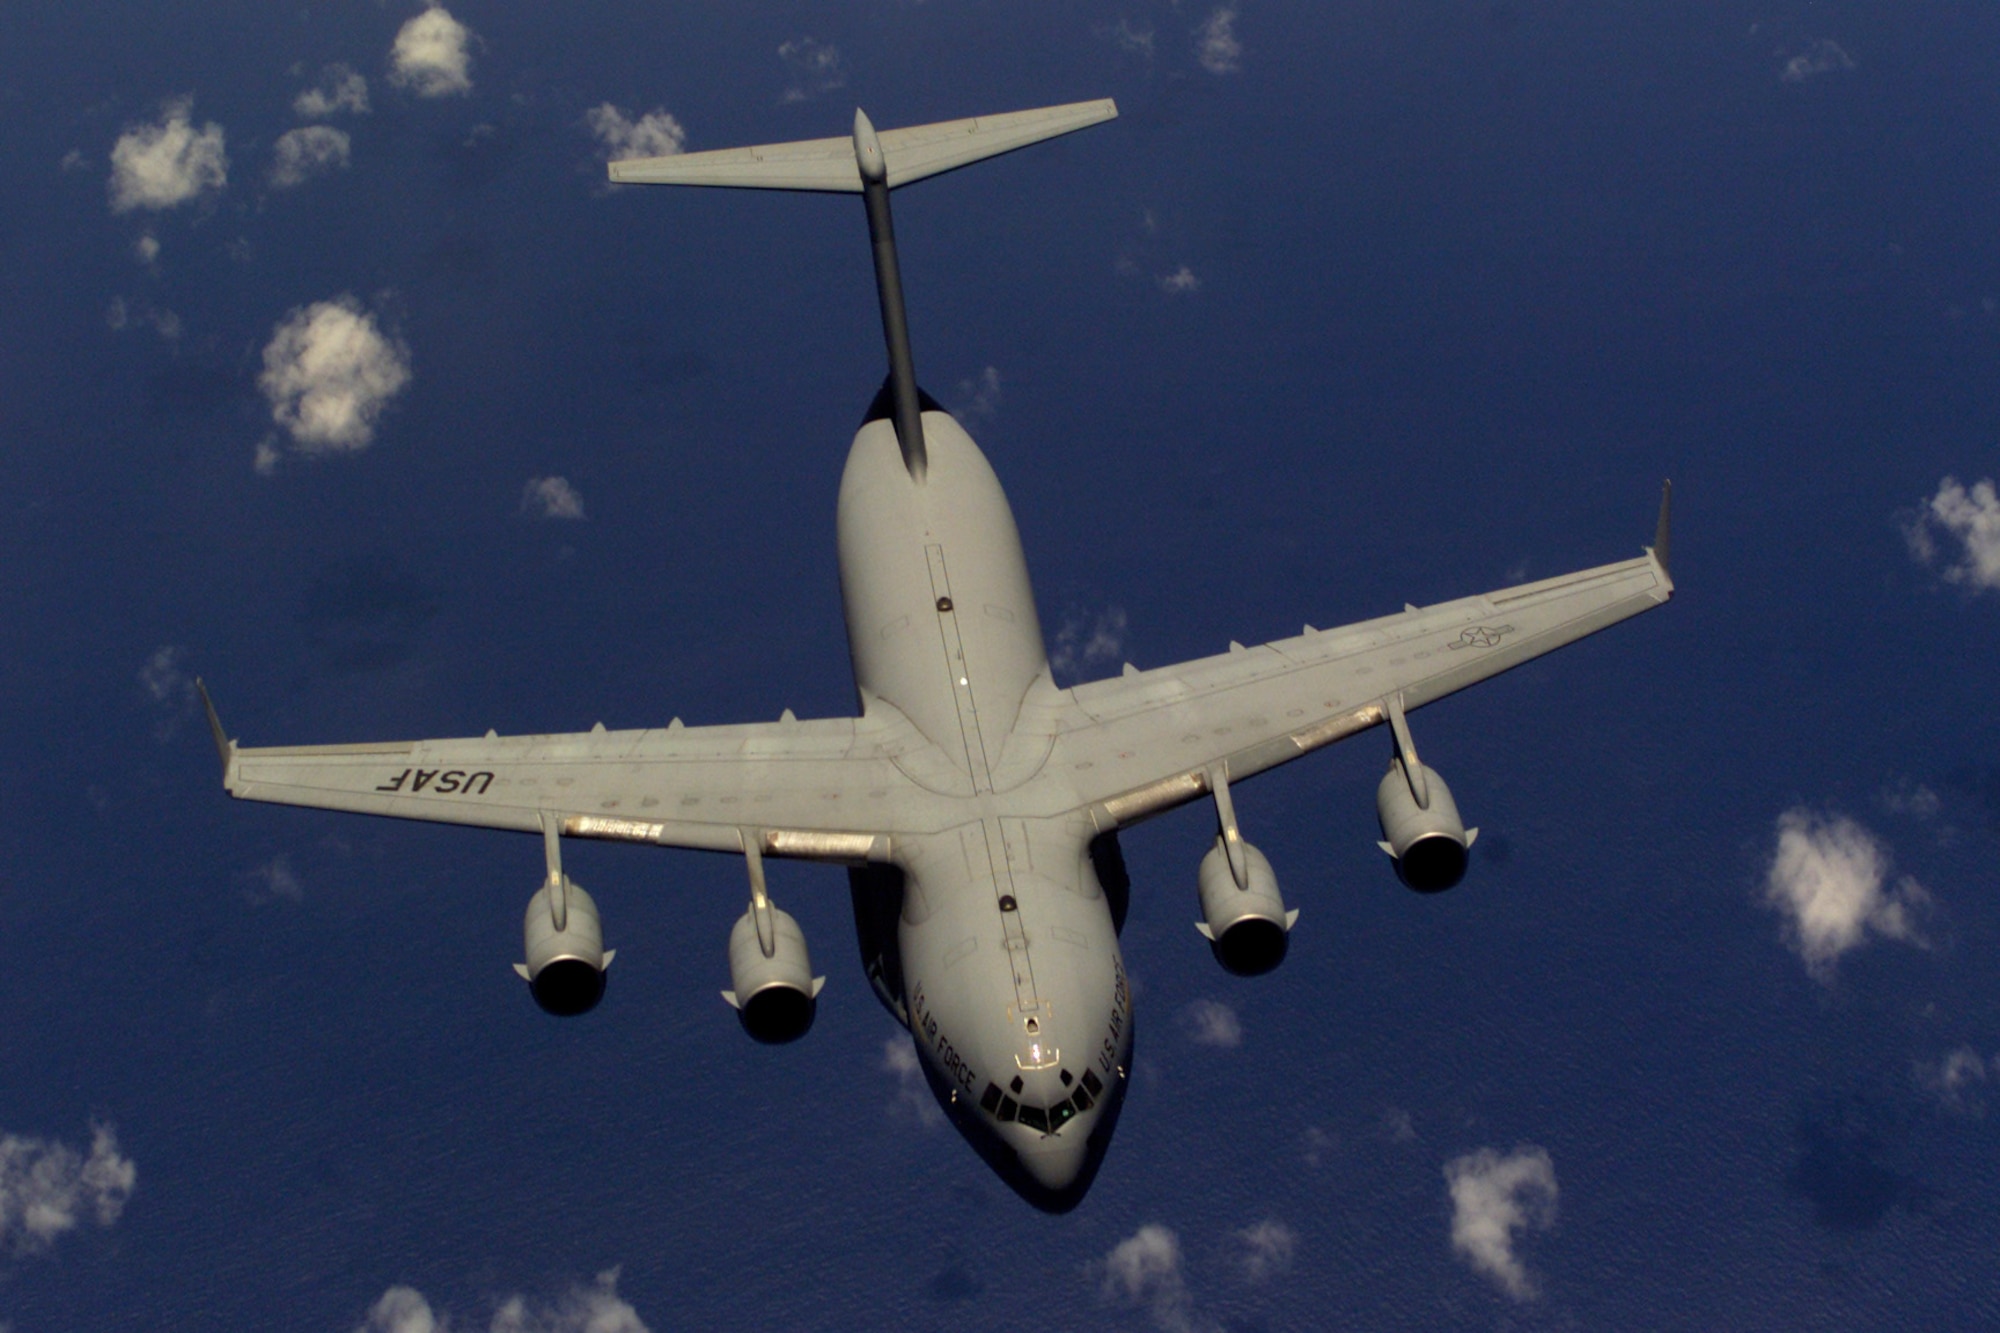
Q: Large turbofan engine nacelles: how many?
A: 4